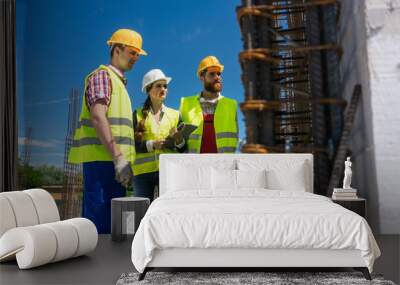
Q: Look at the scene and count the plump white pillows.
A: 4